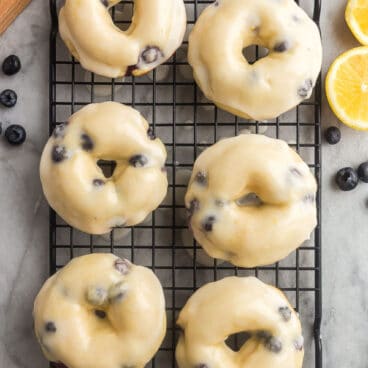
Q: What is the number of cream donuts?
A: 6